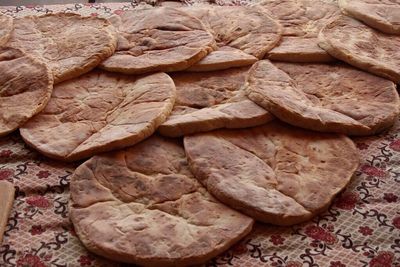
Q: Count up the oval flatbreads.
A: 13